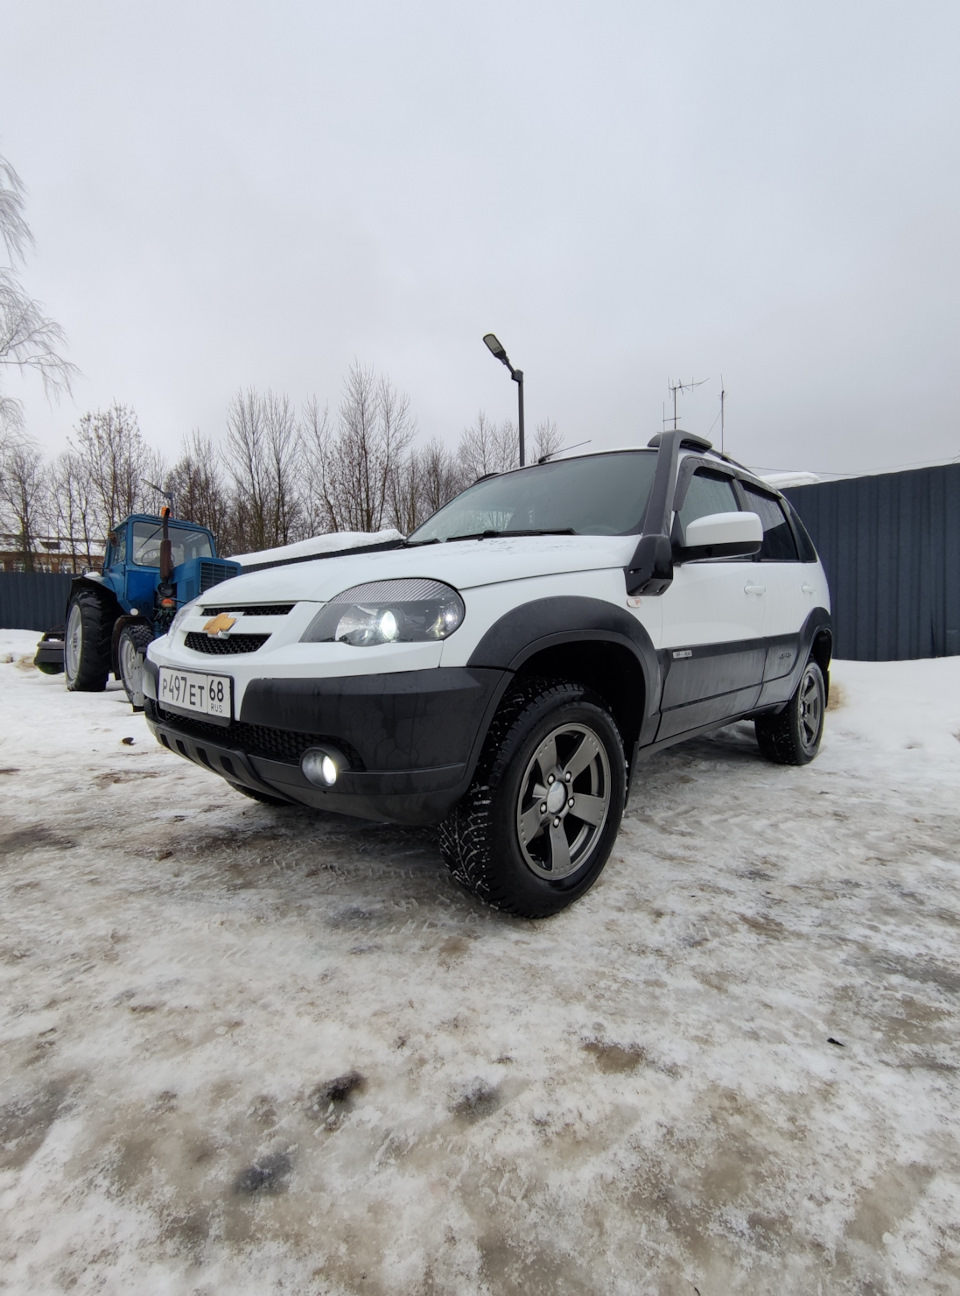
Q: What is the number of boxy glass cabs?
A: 1